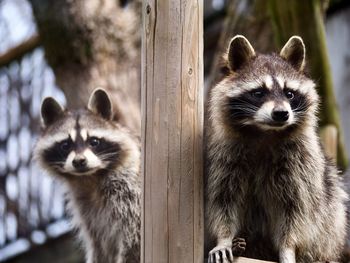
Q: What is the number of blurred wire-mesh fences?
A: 1